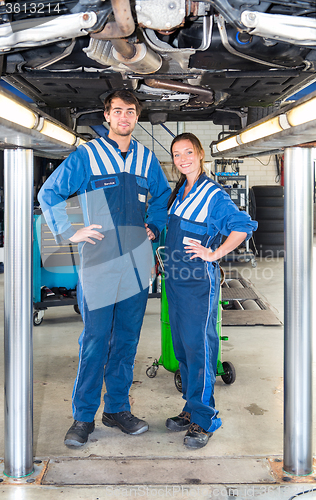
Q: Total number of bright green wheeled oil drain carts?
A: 1